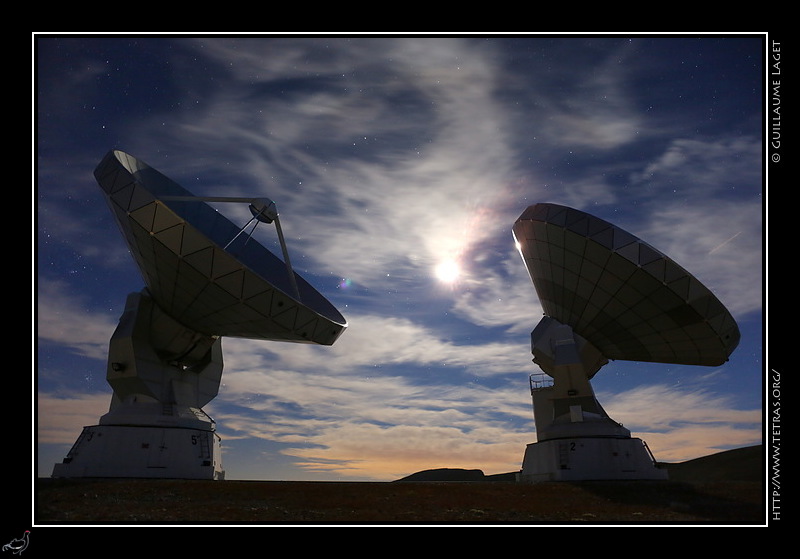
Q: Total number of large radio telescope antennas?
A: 2